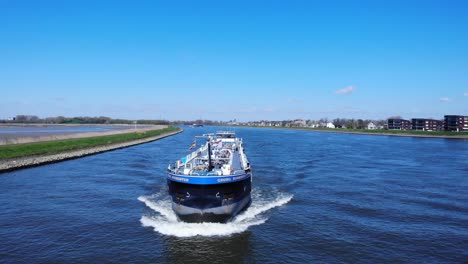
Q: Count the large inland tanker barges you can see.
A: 1